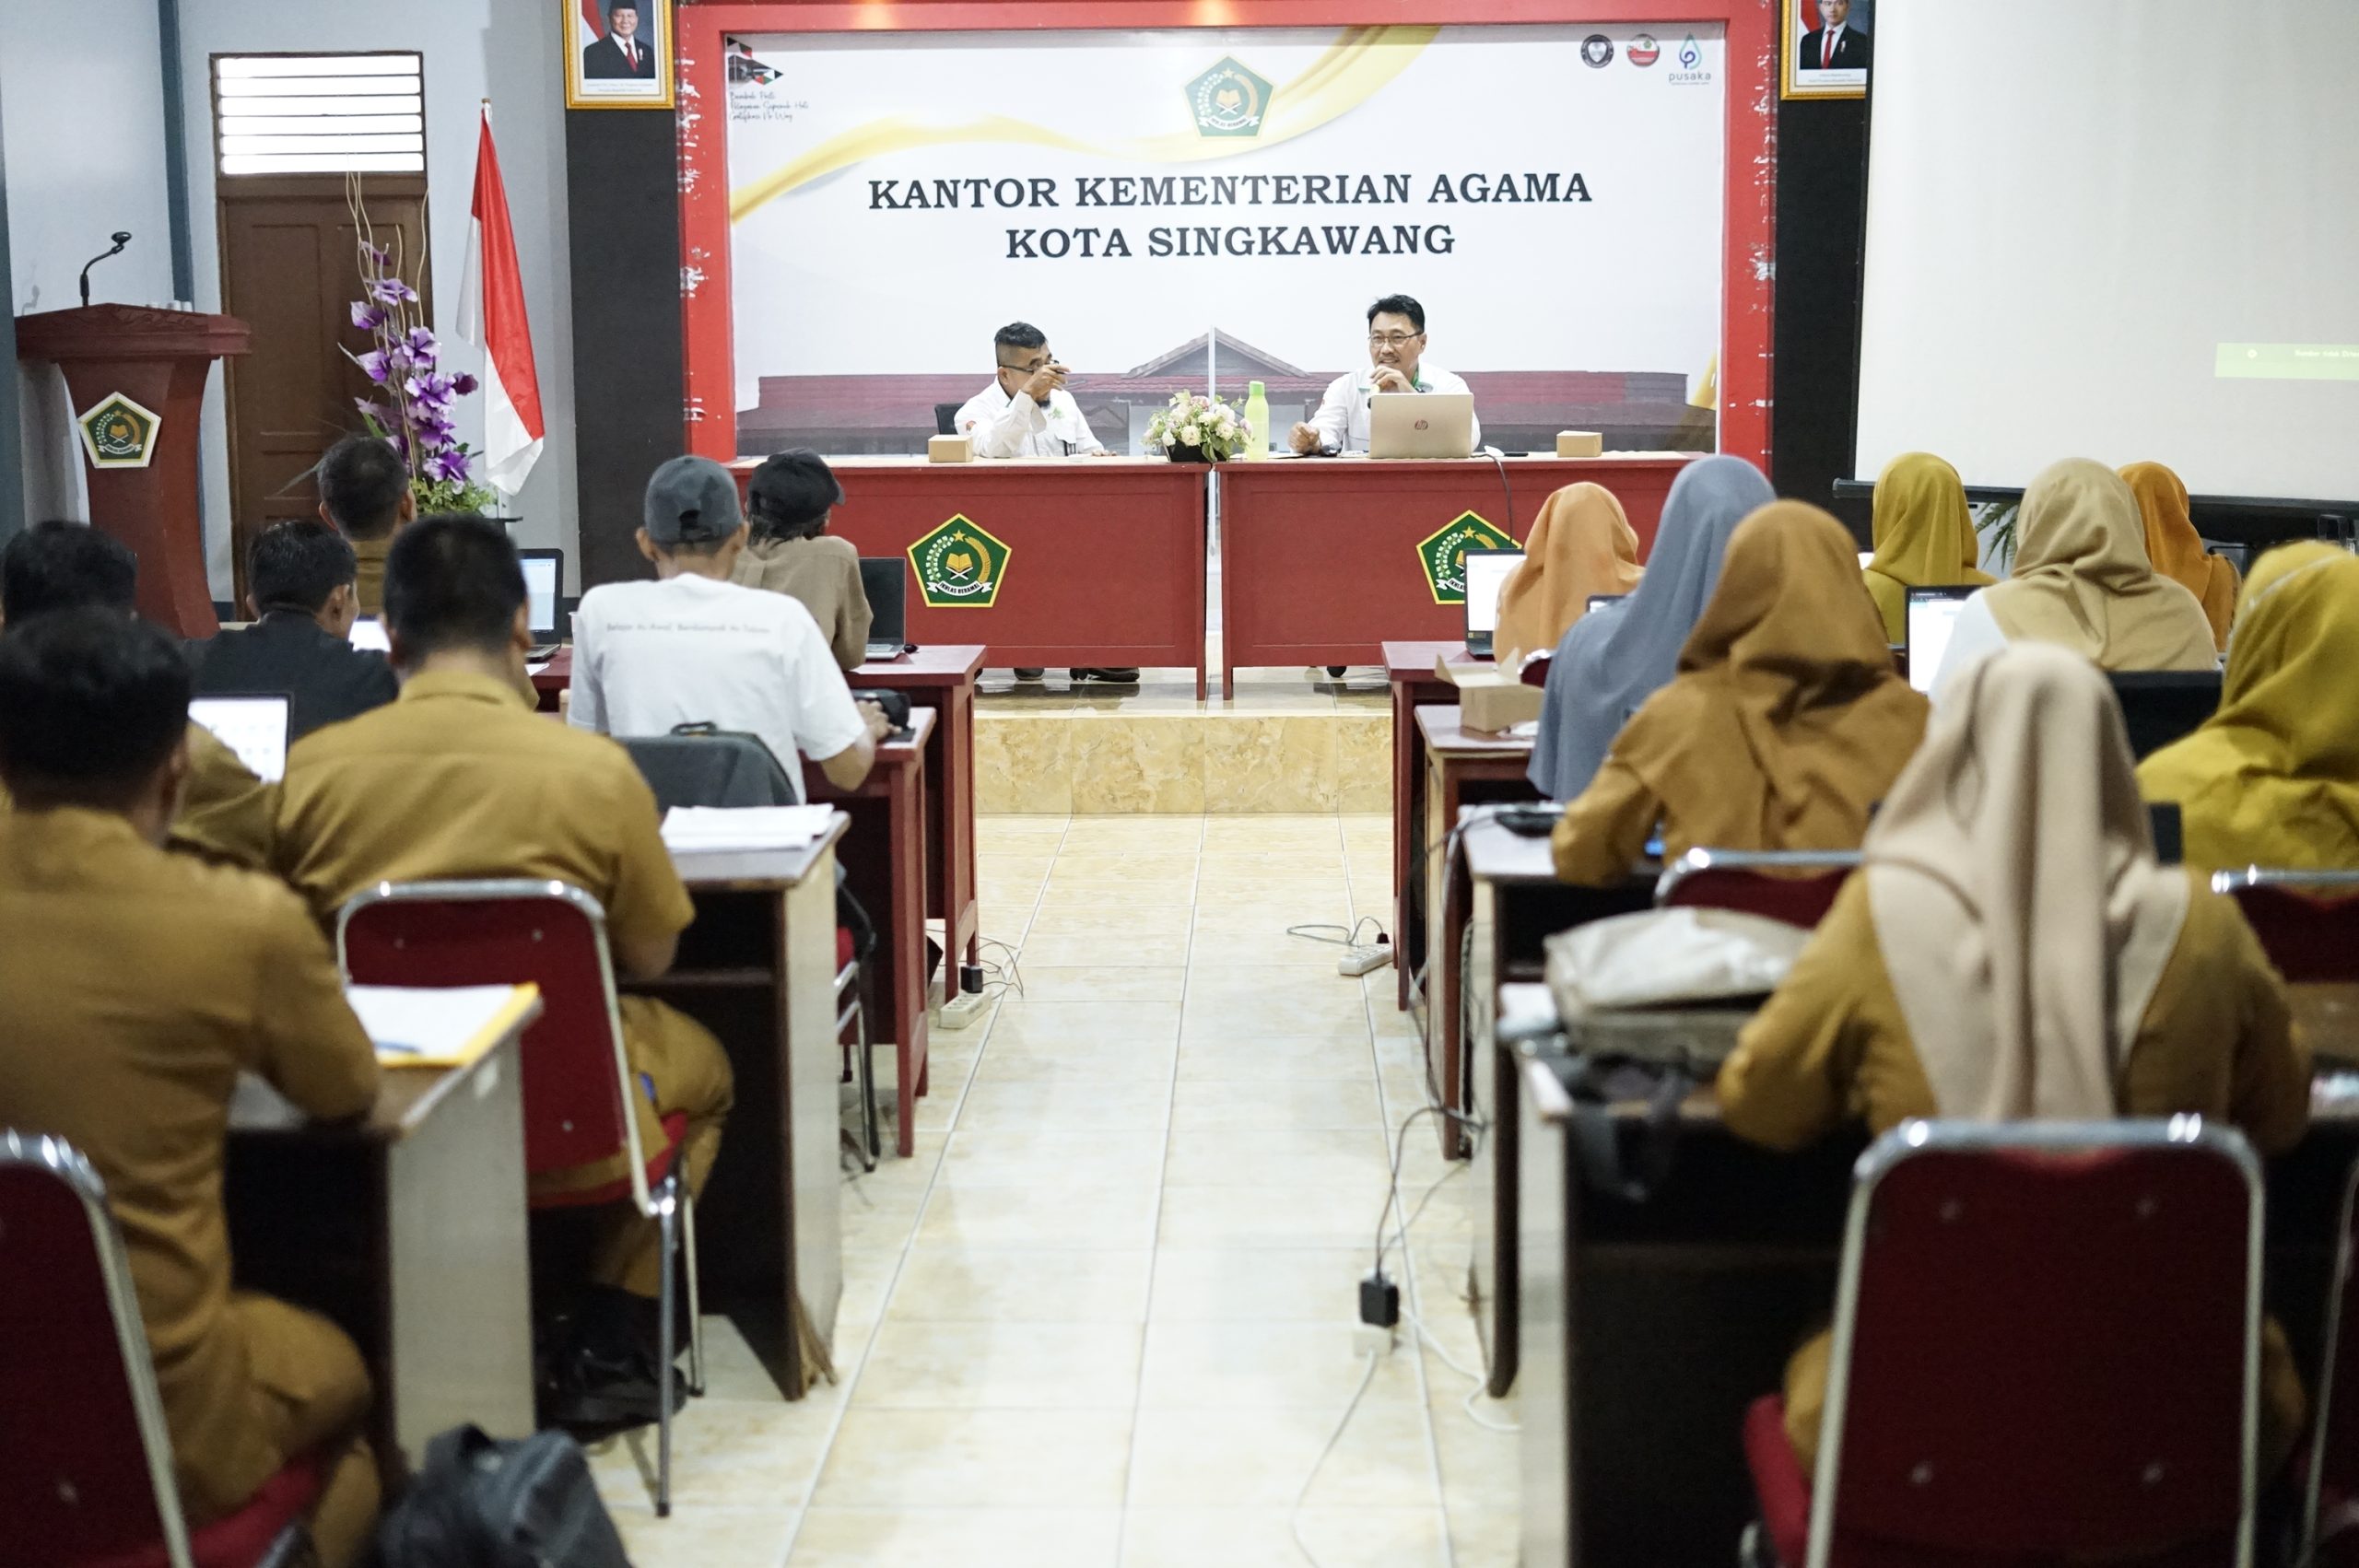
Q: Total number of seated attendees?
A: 15